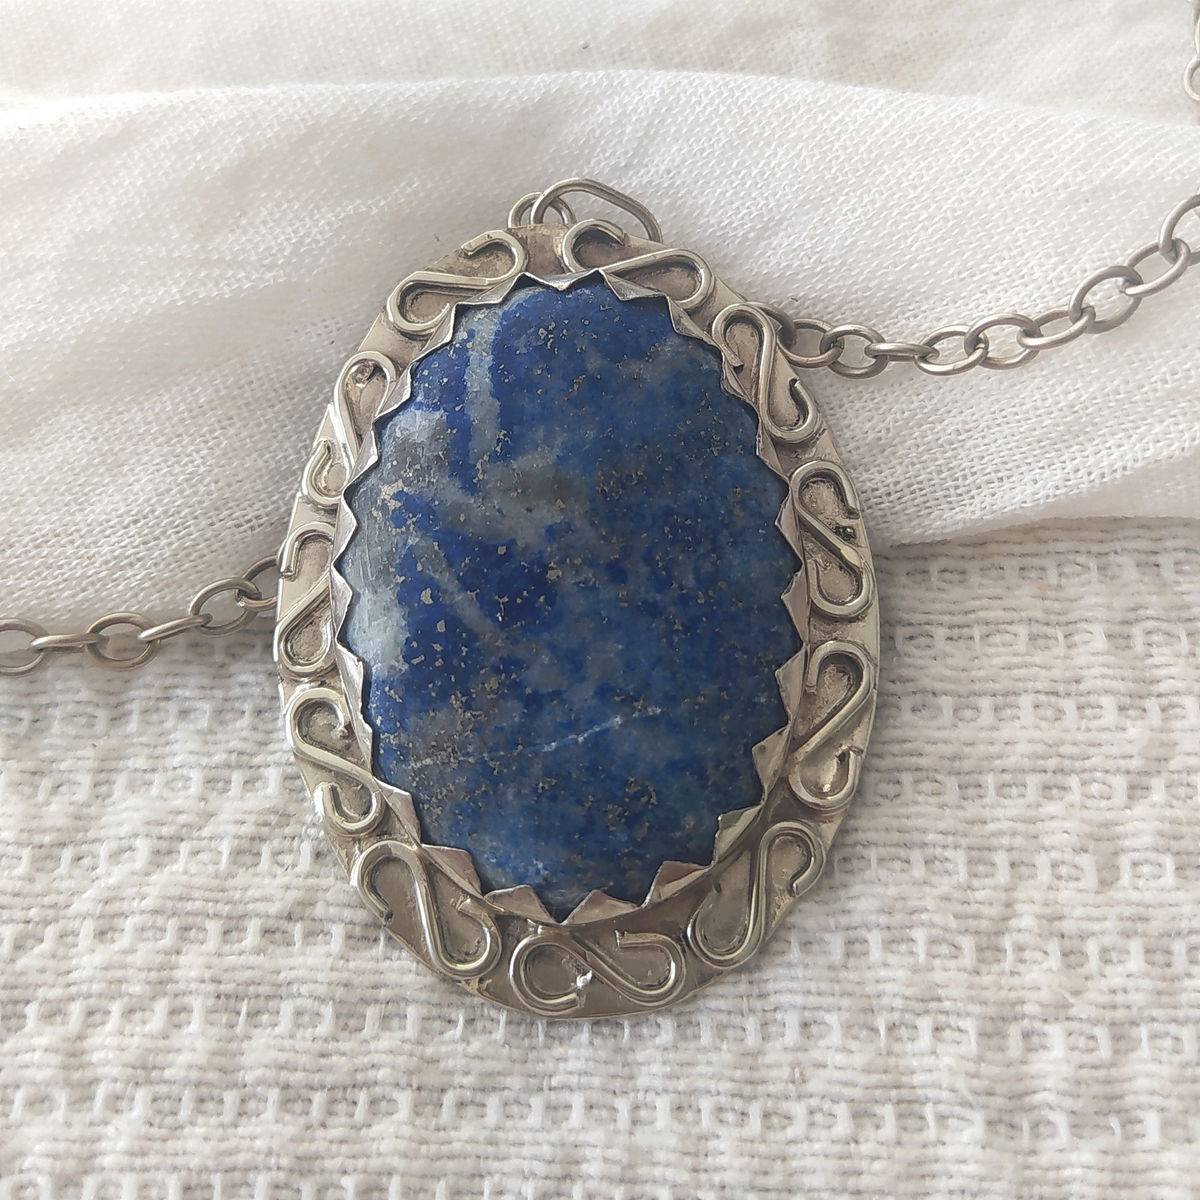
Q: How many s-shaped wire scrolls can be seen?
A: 11